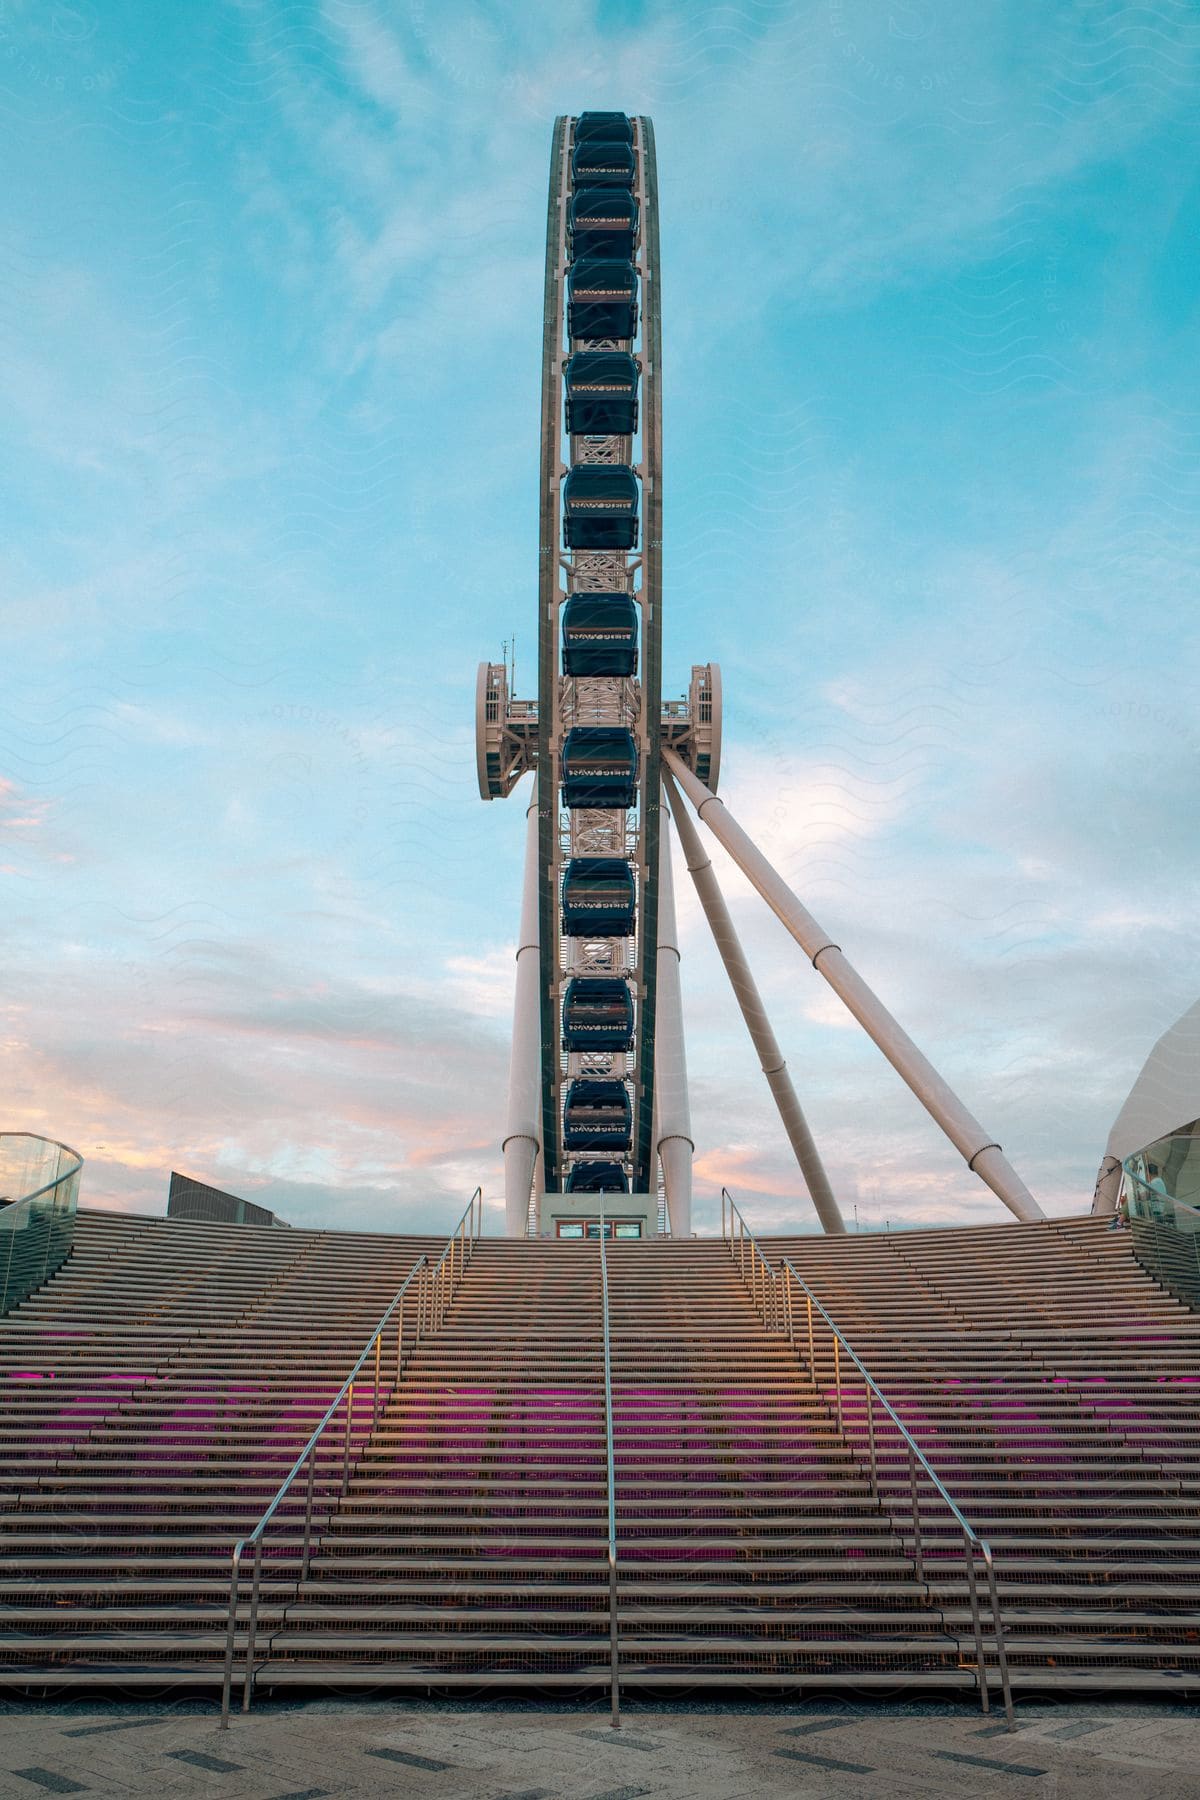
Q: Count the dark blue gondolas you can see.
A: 12